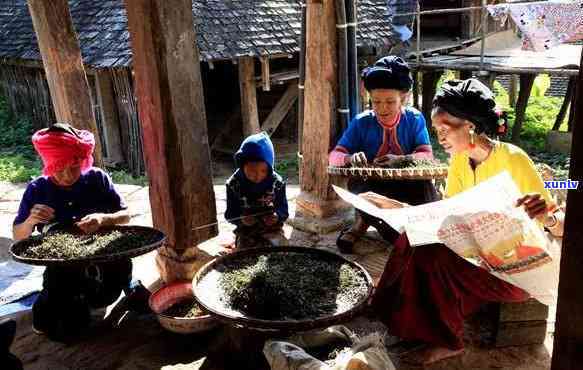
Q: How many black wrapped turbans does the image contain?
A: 2